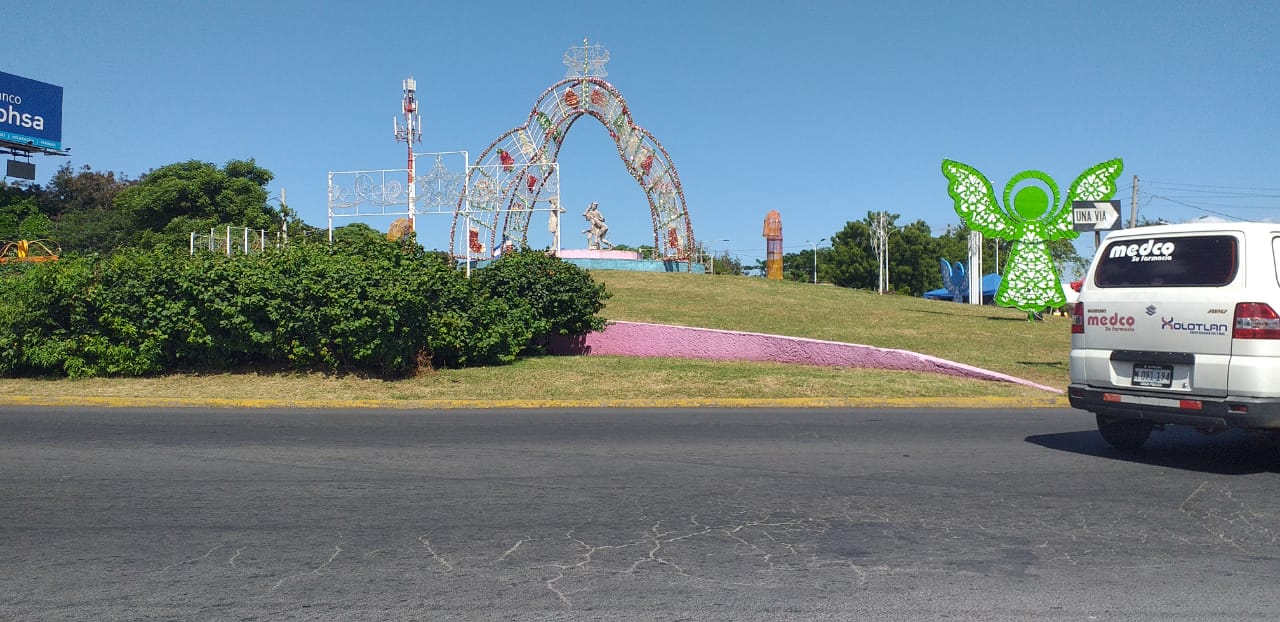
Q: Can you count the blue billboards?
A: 1